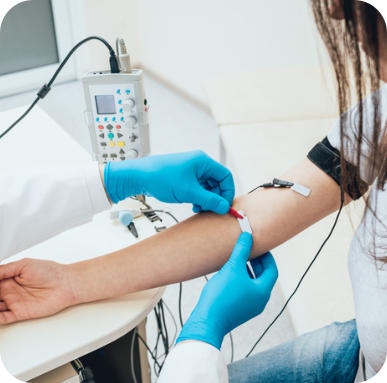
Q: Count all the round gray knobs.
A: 3